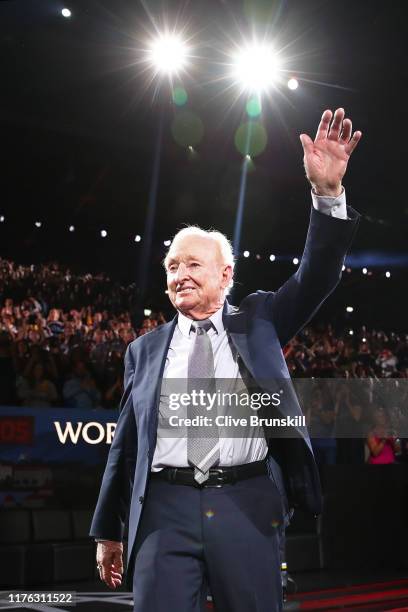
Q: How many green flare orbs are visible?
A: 4